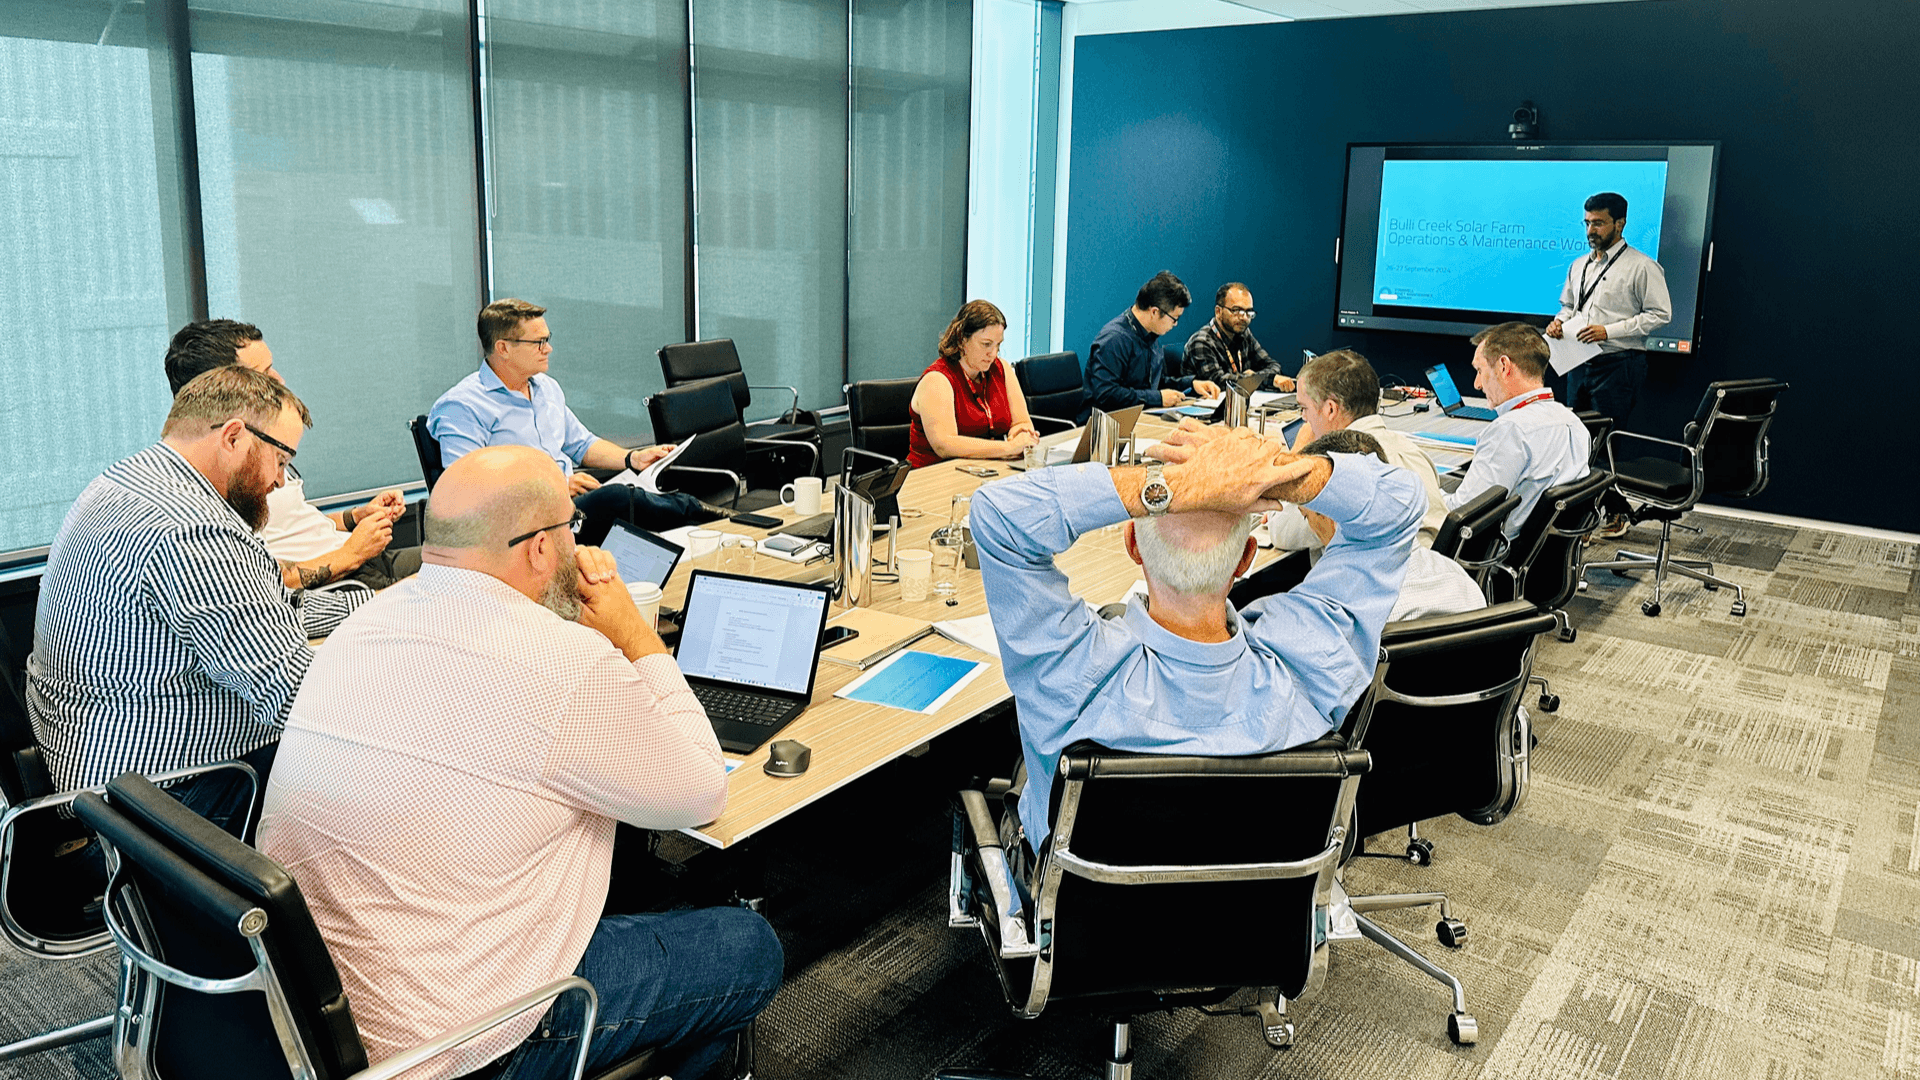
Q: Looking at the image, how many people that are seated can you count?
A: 11